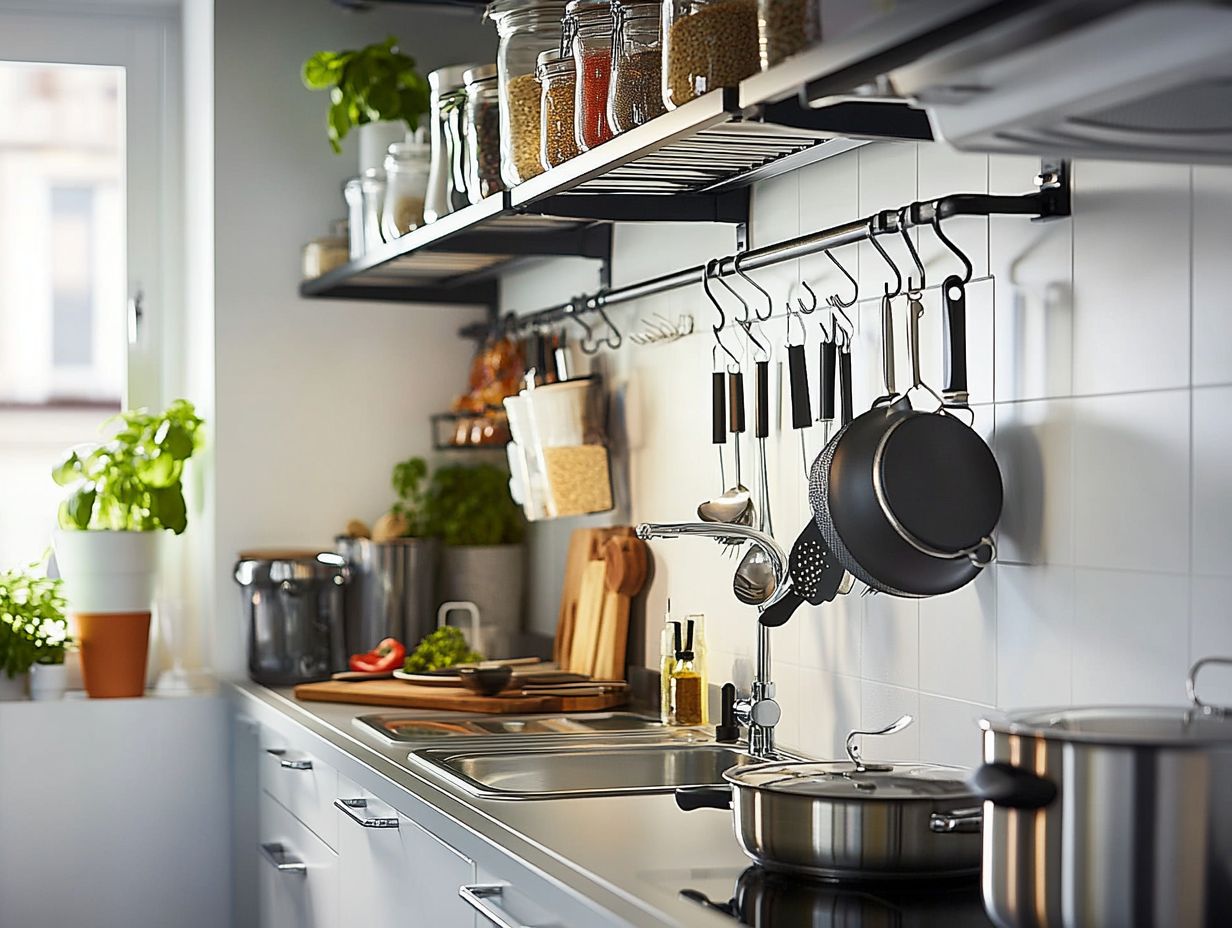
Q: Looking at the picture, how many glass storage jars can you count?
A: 12